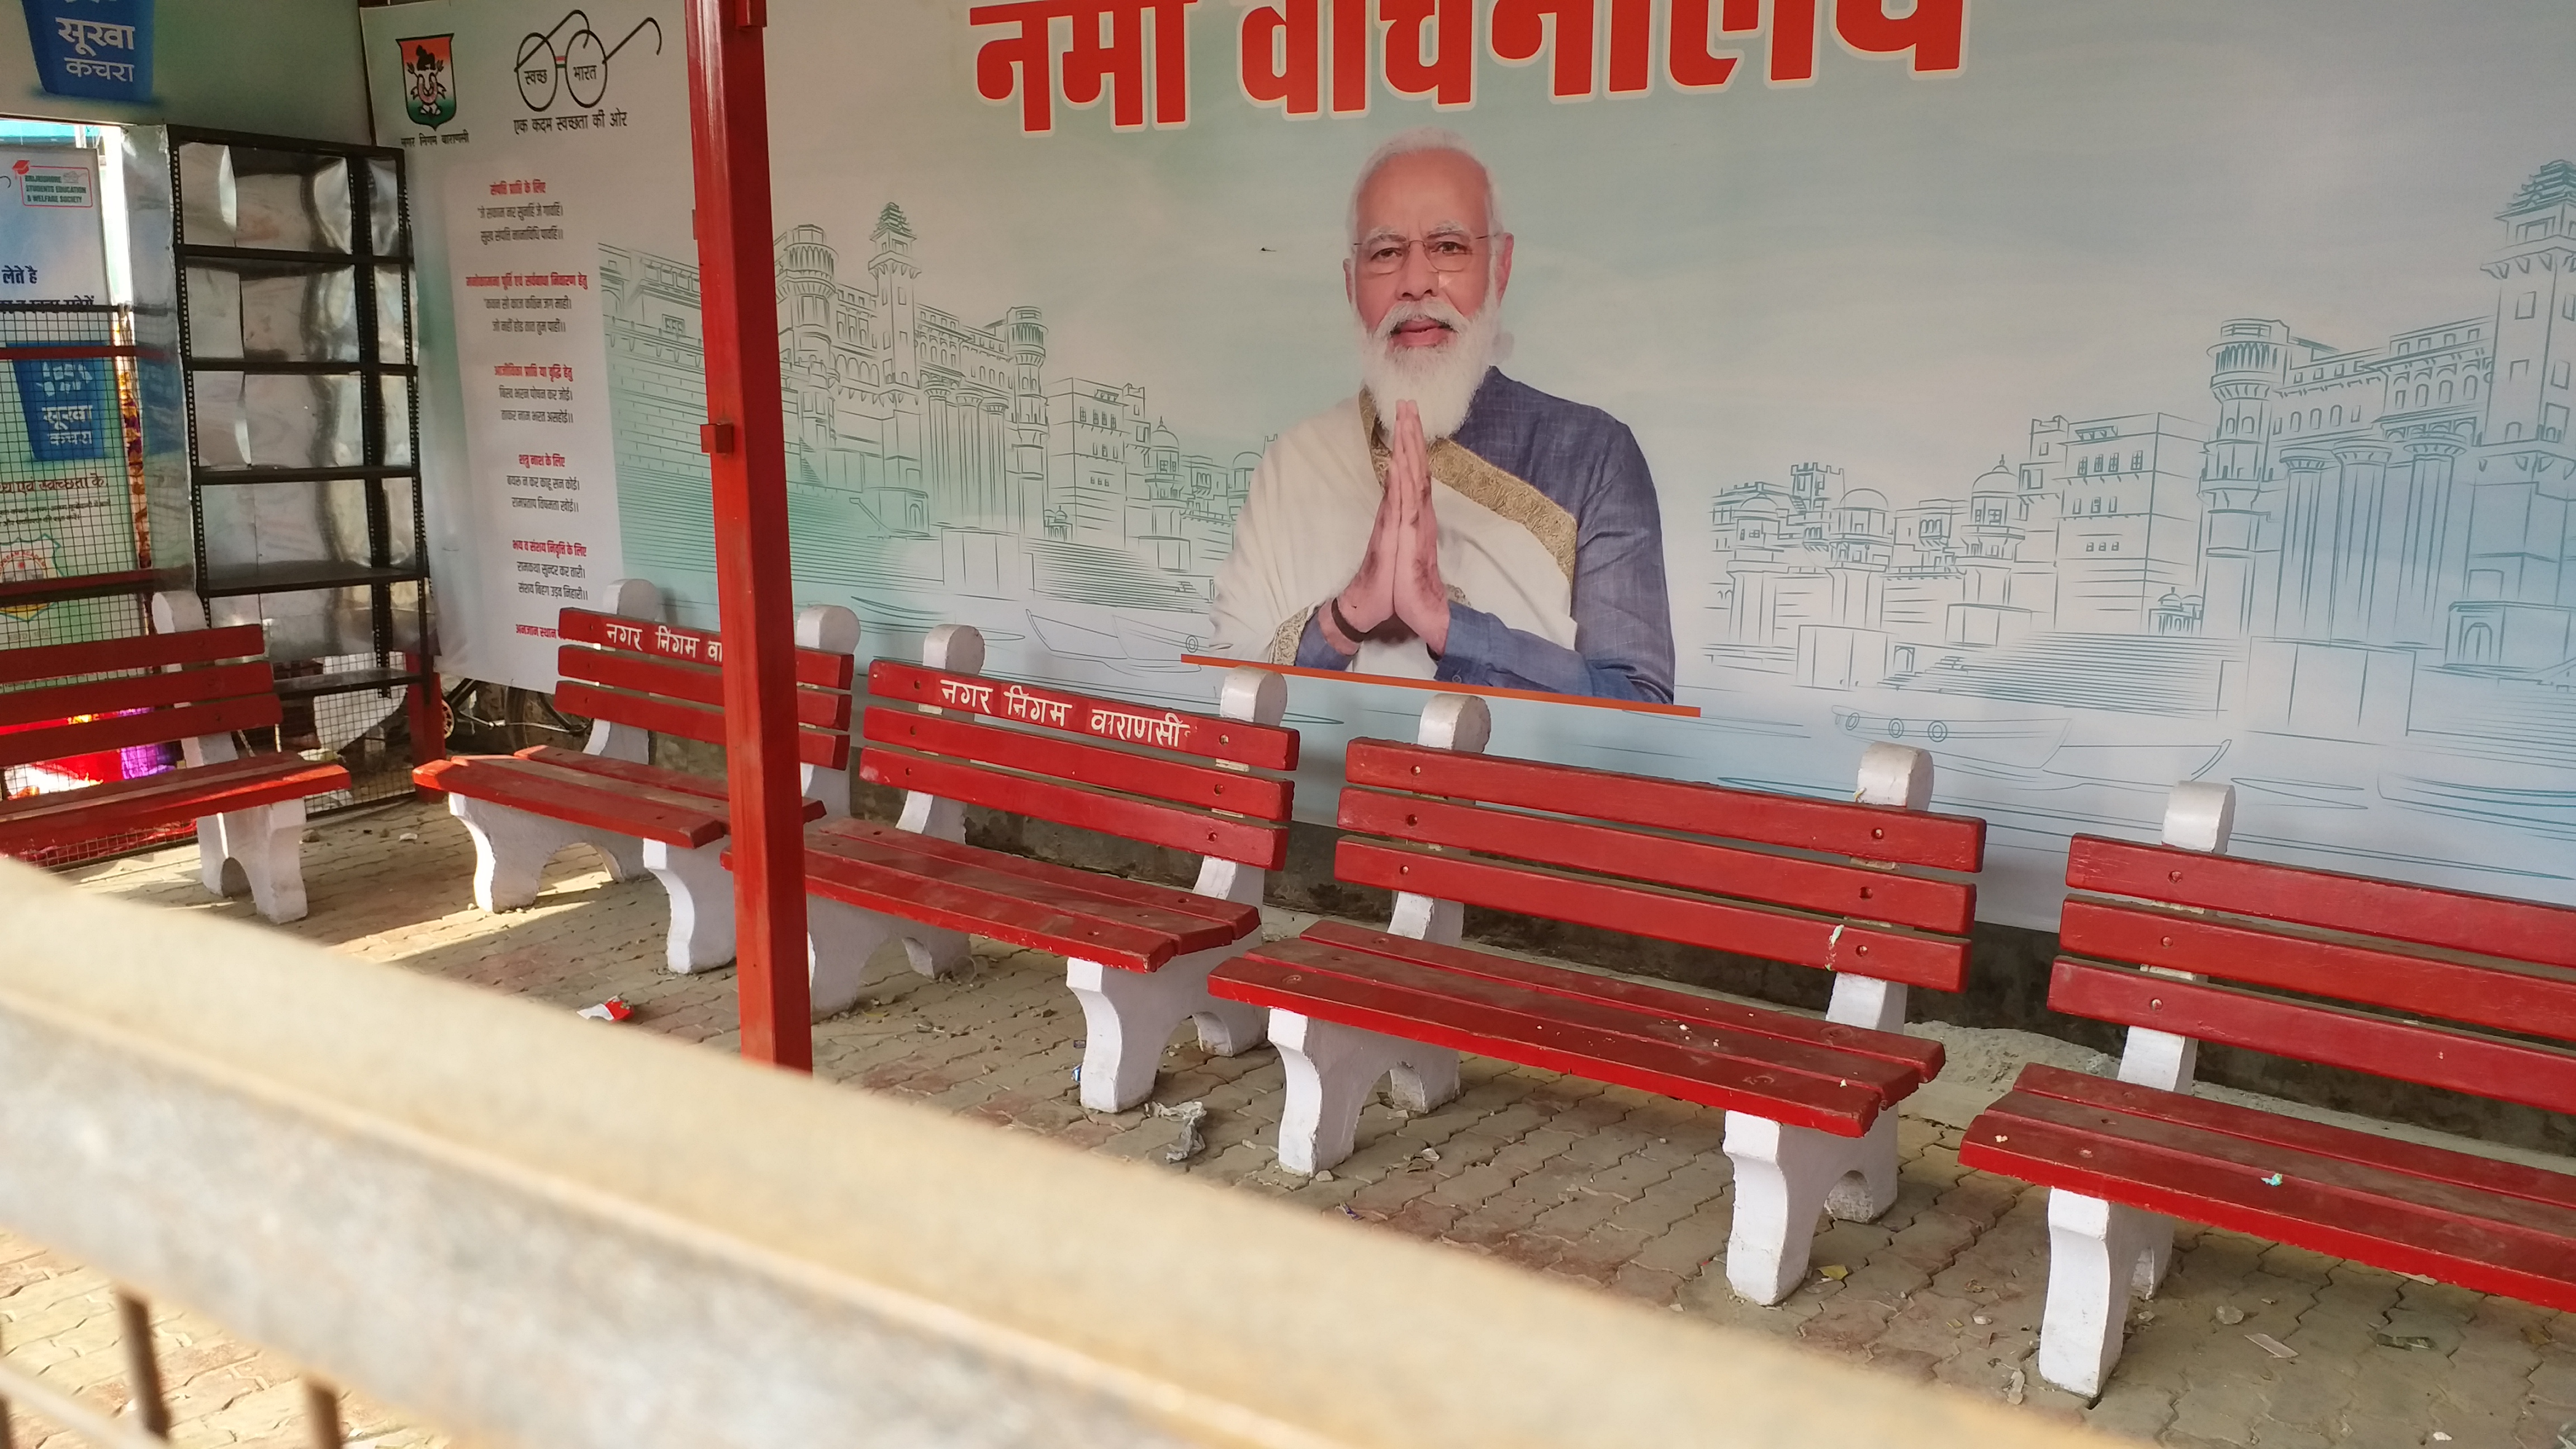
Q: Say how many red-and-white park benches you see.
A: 5